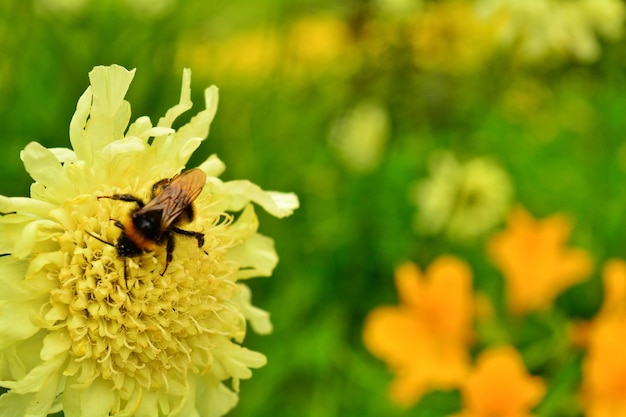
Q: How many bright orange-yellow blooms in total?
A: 4